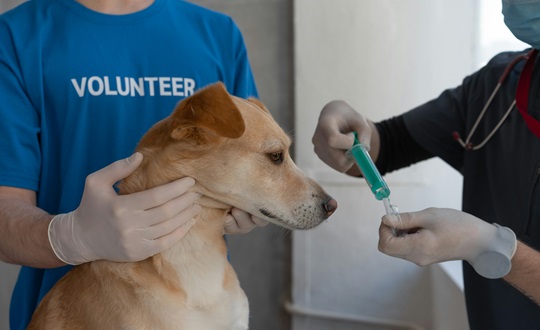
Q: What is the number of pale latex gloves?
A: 4